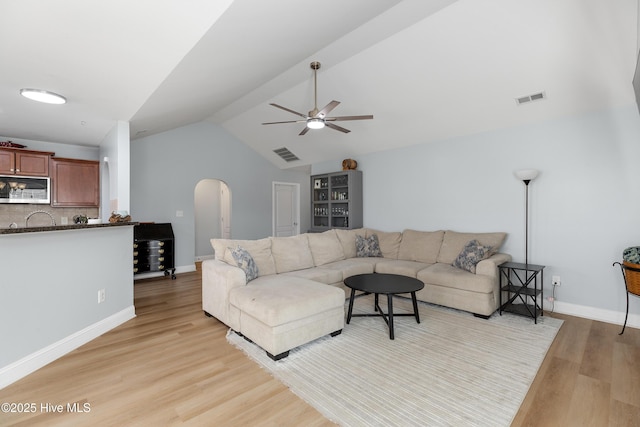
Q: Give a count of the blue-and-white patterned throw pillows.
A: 3